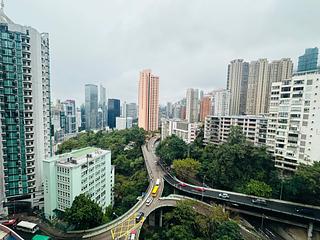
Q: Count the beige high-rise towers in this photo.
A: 3